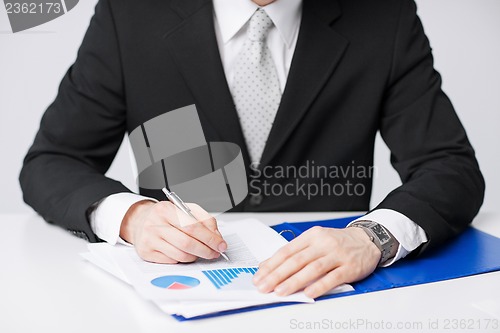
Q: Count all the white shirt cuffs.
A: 2